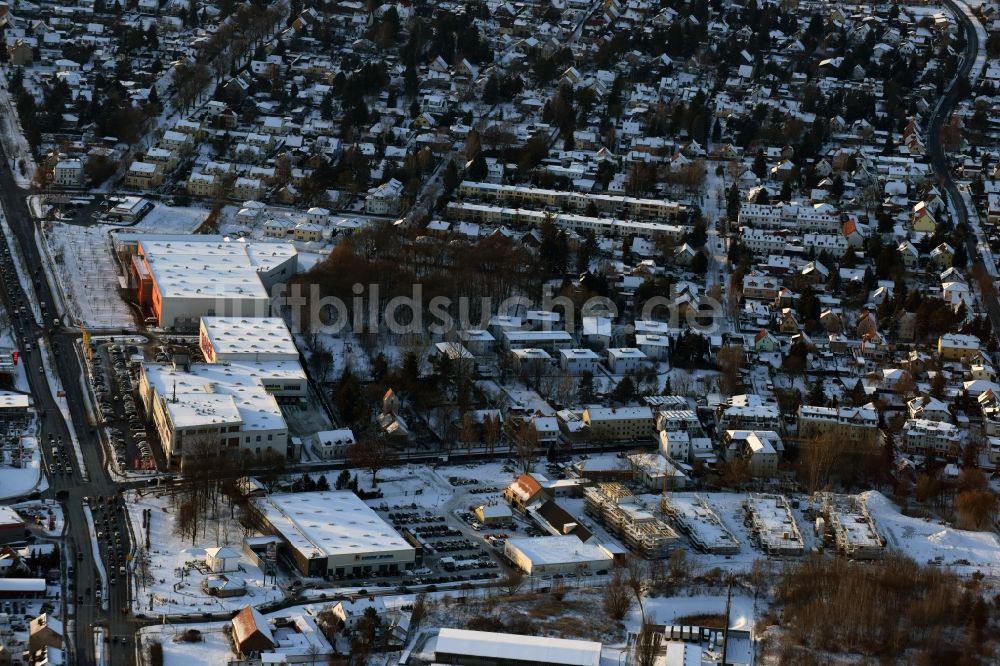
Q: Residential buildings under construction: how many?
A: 4